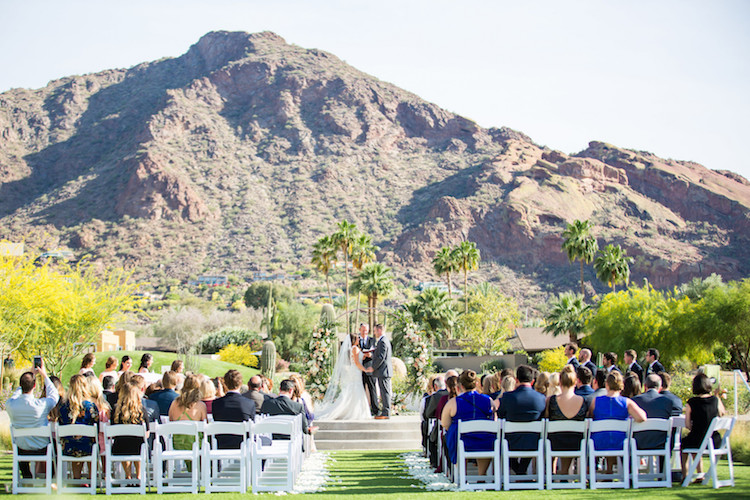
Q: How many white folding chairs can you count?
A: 12